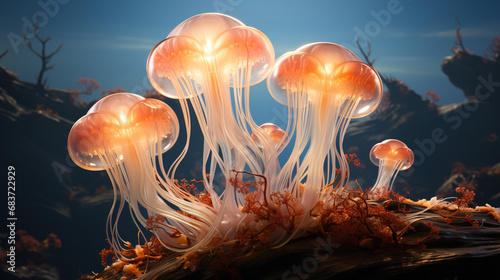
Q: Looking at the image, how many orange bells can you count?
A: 5